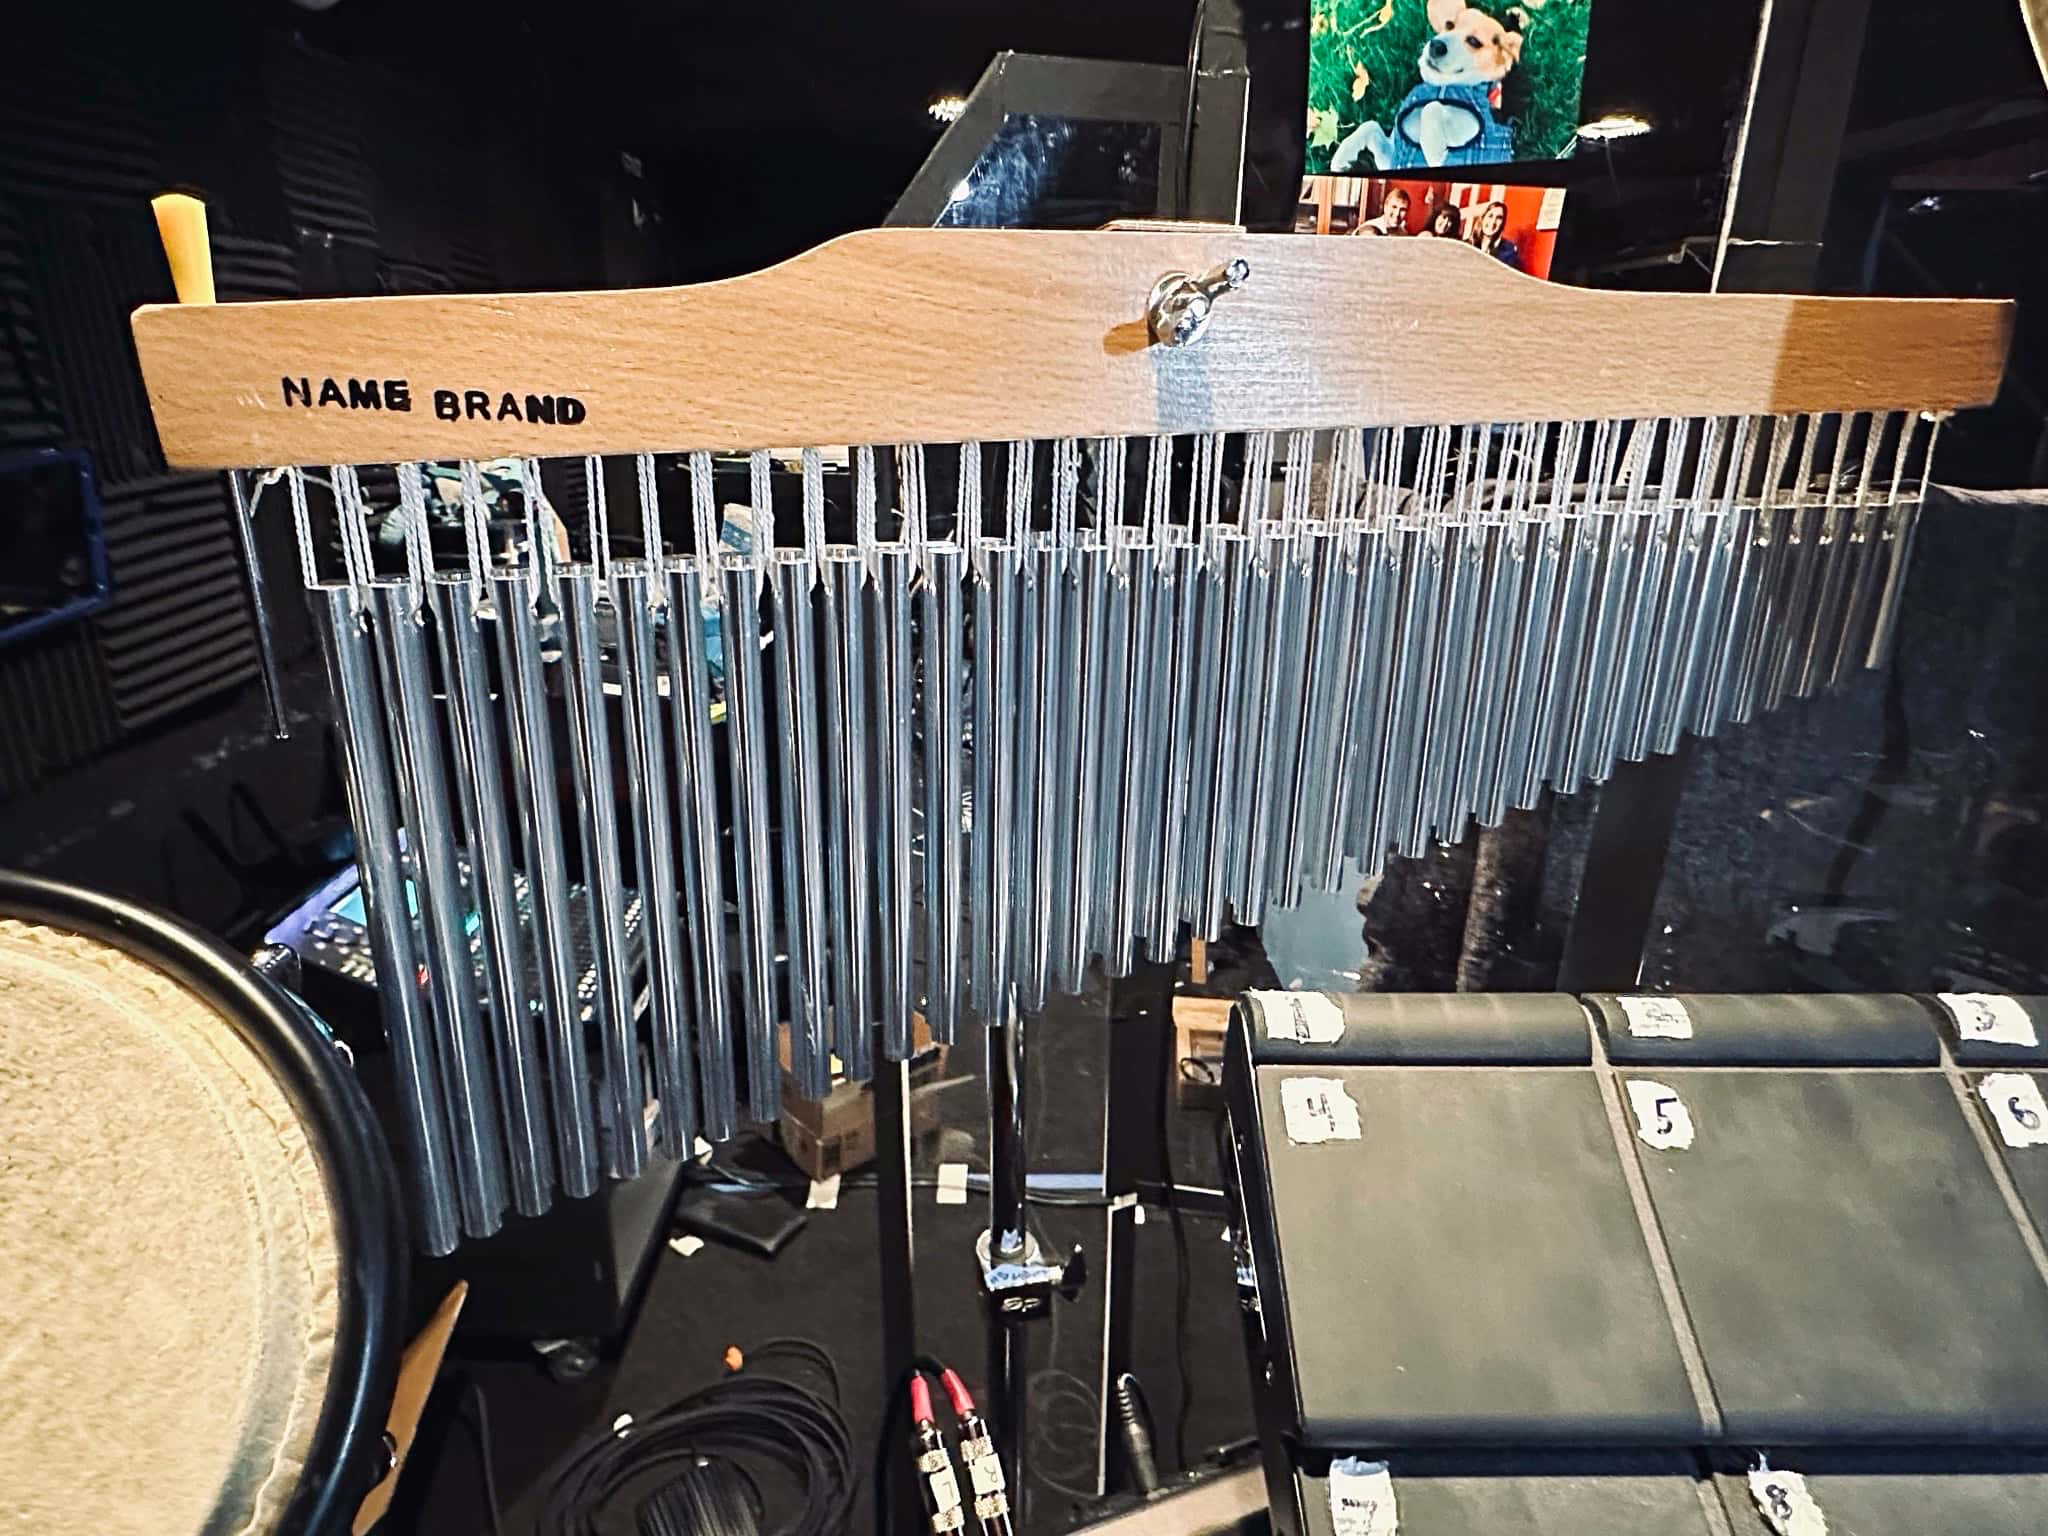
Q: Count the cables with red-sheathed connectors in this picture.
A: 2